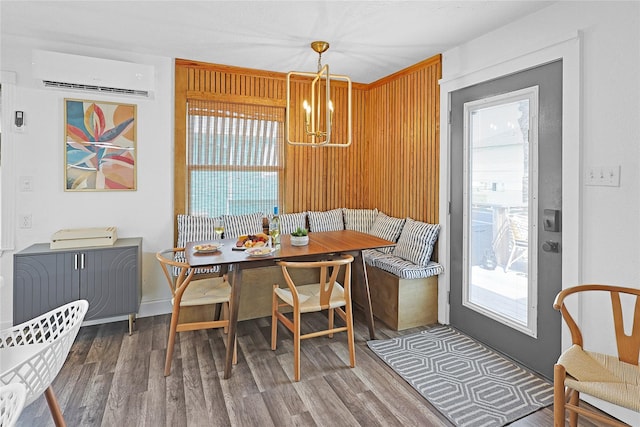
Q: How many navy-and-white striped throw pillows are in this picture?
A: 7